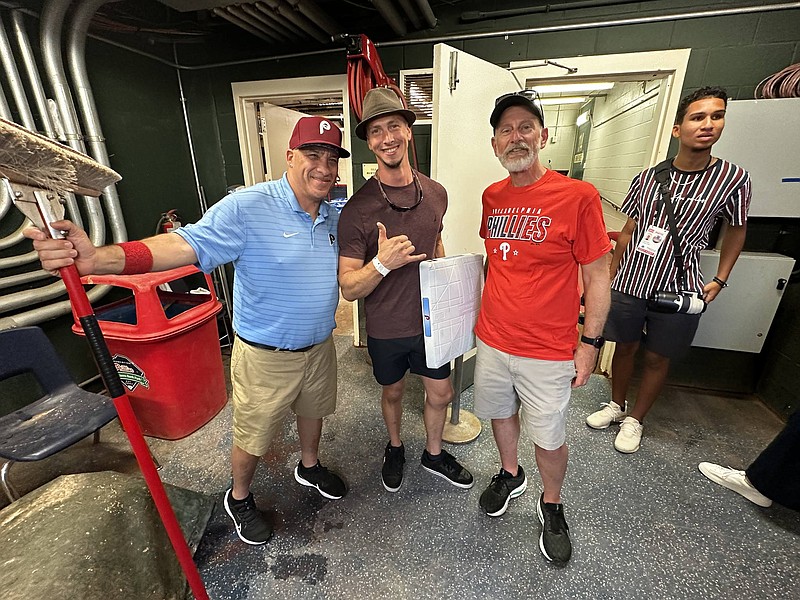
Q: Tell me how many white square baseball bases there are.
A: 1